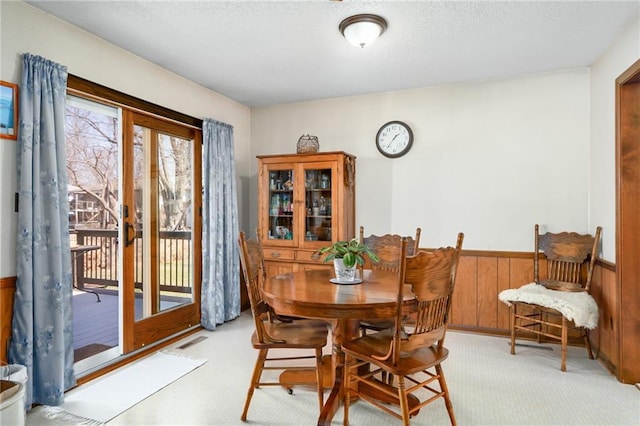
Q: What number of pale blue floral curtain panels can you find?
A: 2